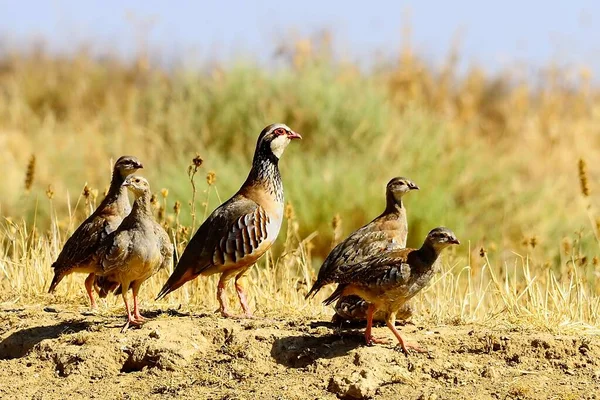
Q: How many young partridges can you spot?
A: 4